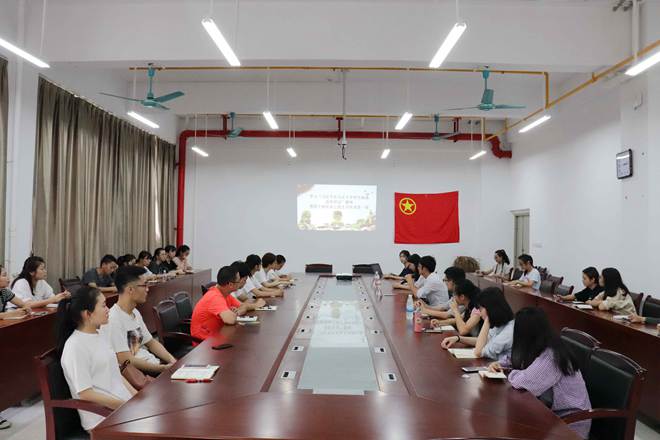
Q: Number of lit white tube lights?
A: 12